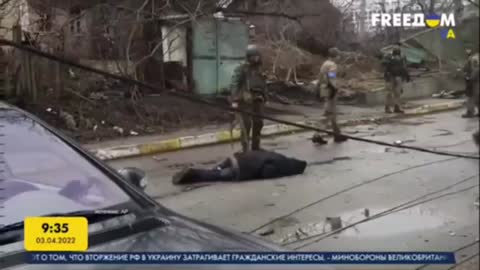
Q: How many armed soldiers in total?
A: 4